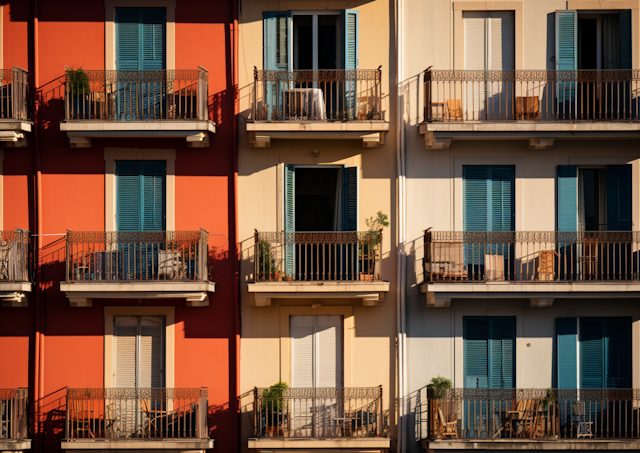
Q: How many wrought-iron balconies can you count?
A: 12